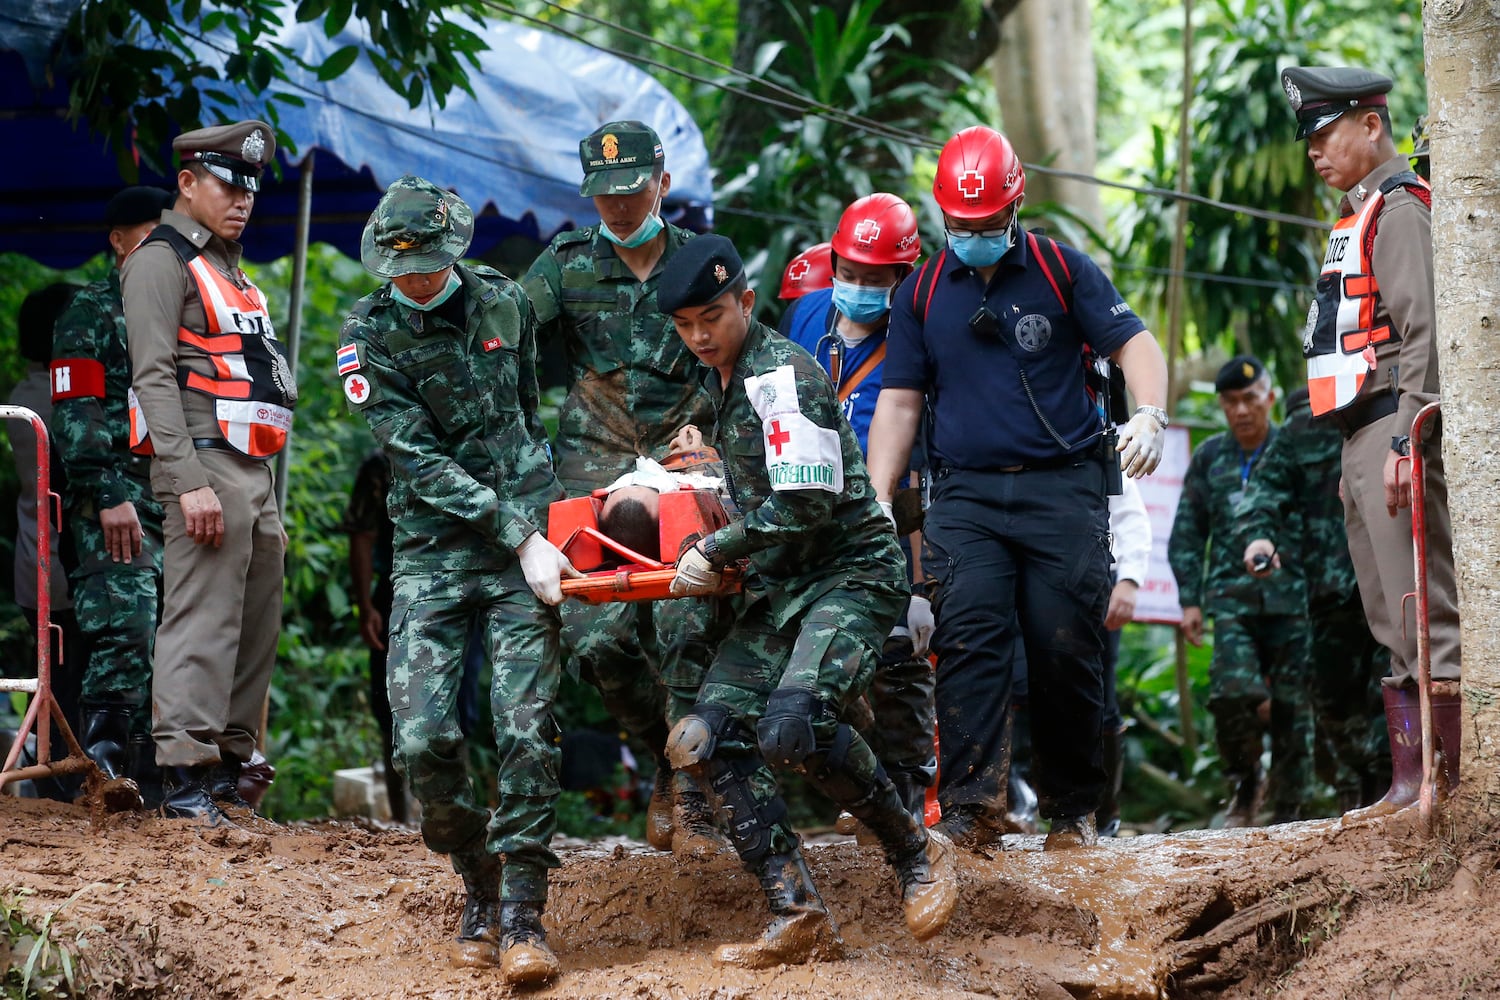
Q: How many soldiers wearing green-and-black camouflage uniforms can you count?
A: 6